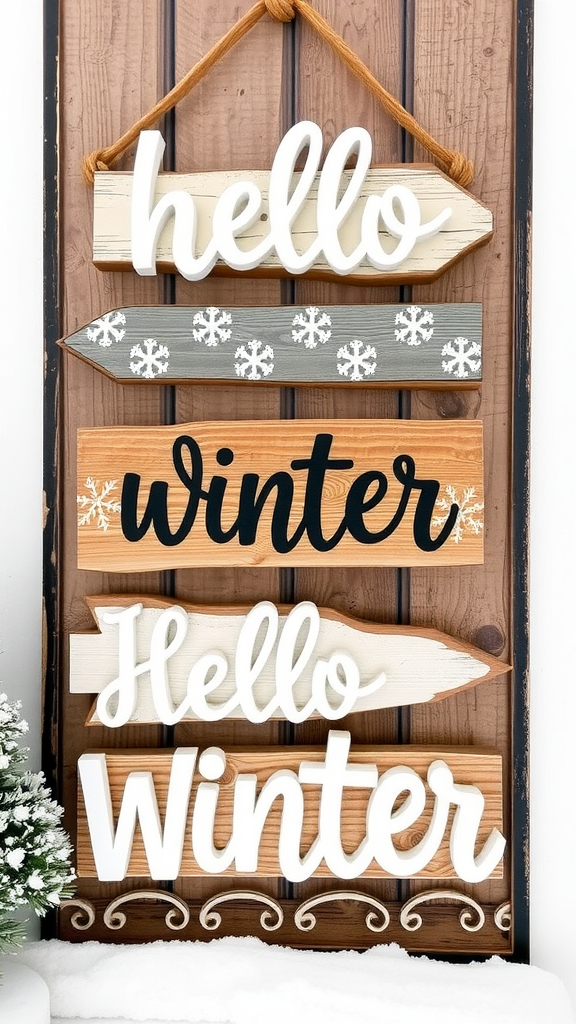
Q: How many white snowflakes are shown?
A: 10